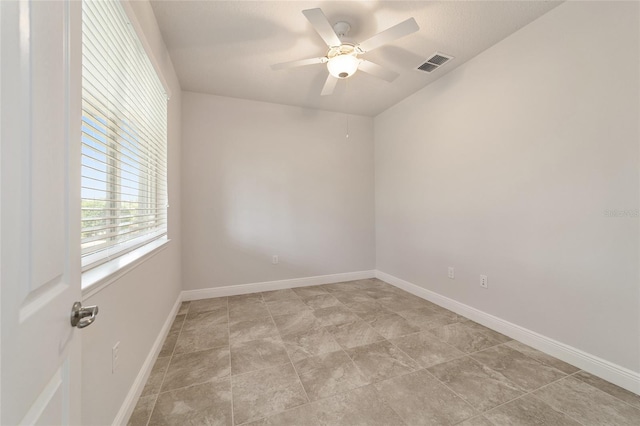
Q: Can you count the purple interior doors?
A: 0